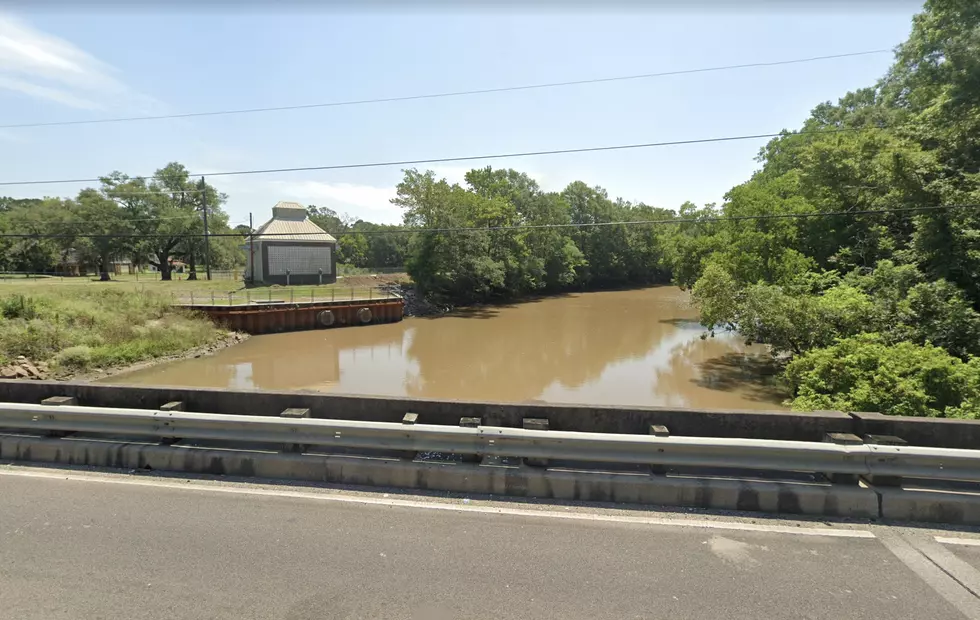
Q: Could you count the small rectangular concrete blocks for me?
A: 9